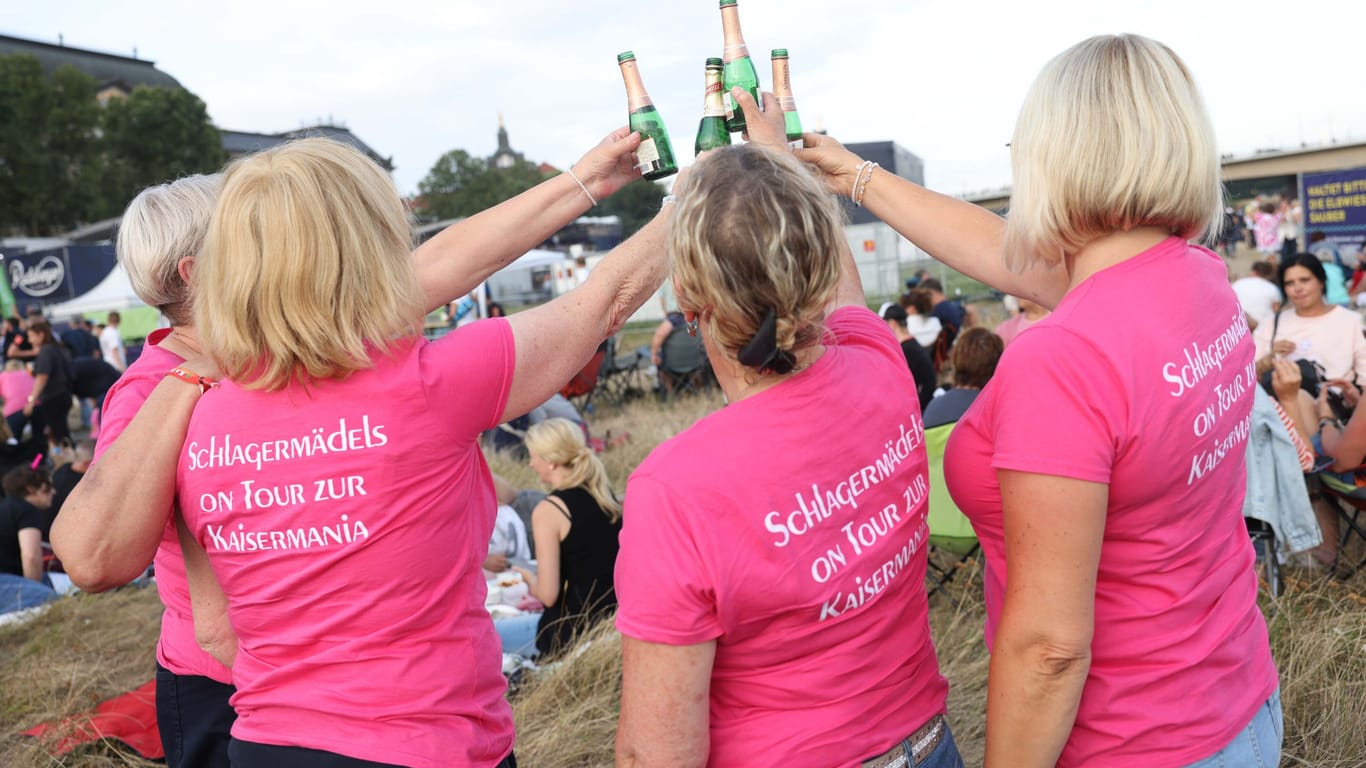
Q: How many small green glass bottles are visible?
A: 4